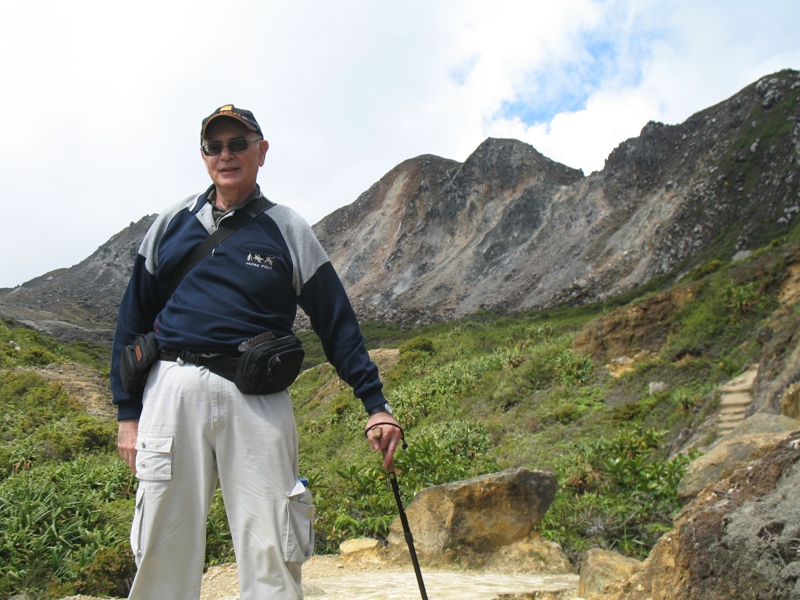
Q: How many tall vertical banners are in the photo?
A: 0